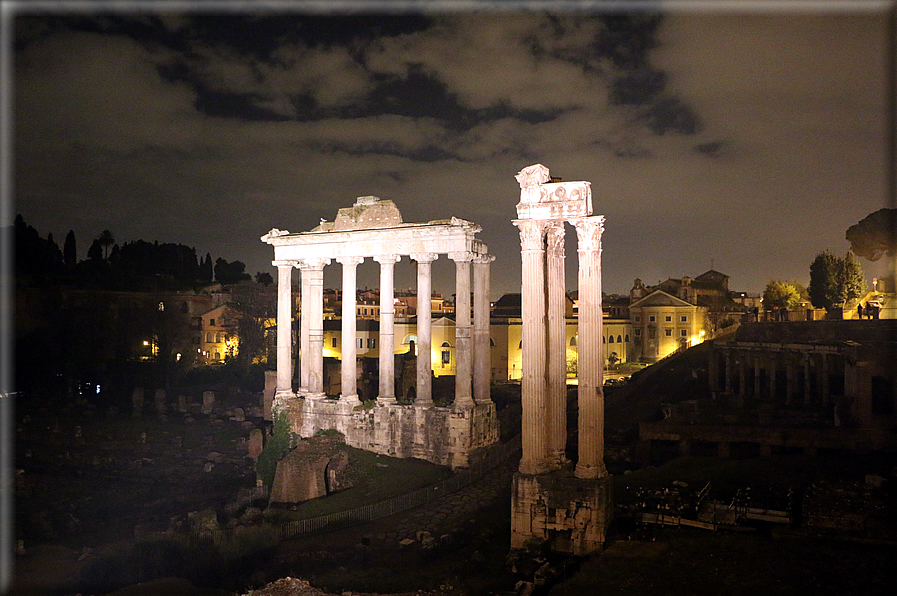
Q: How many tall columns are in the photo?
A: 11